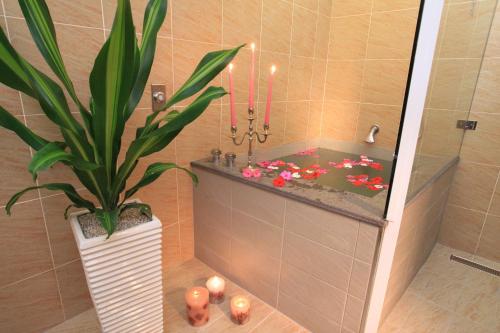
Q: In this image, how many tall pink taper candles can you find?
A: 3